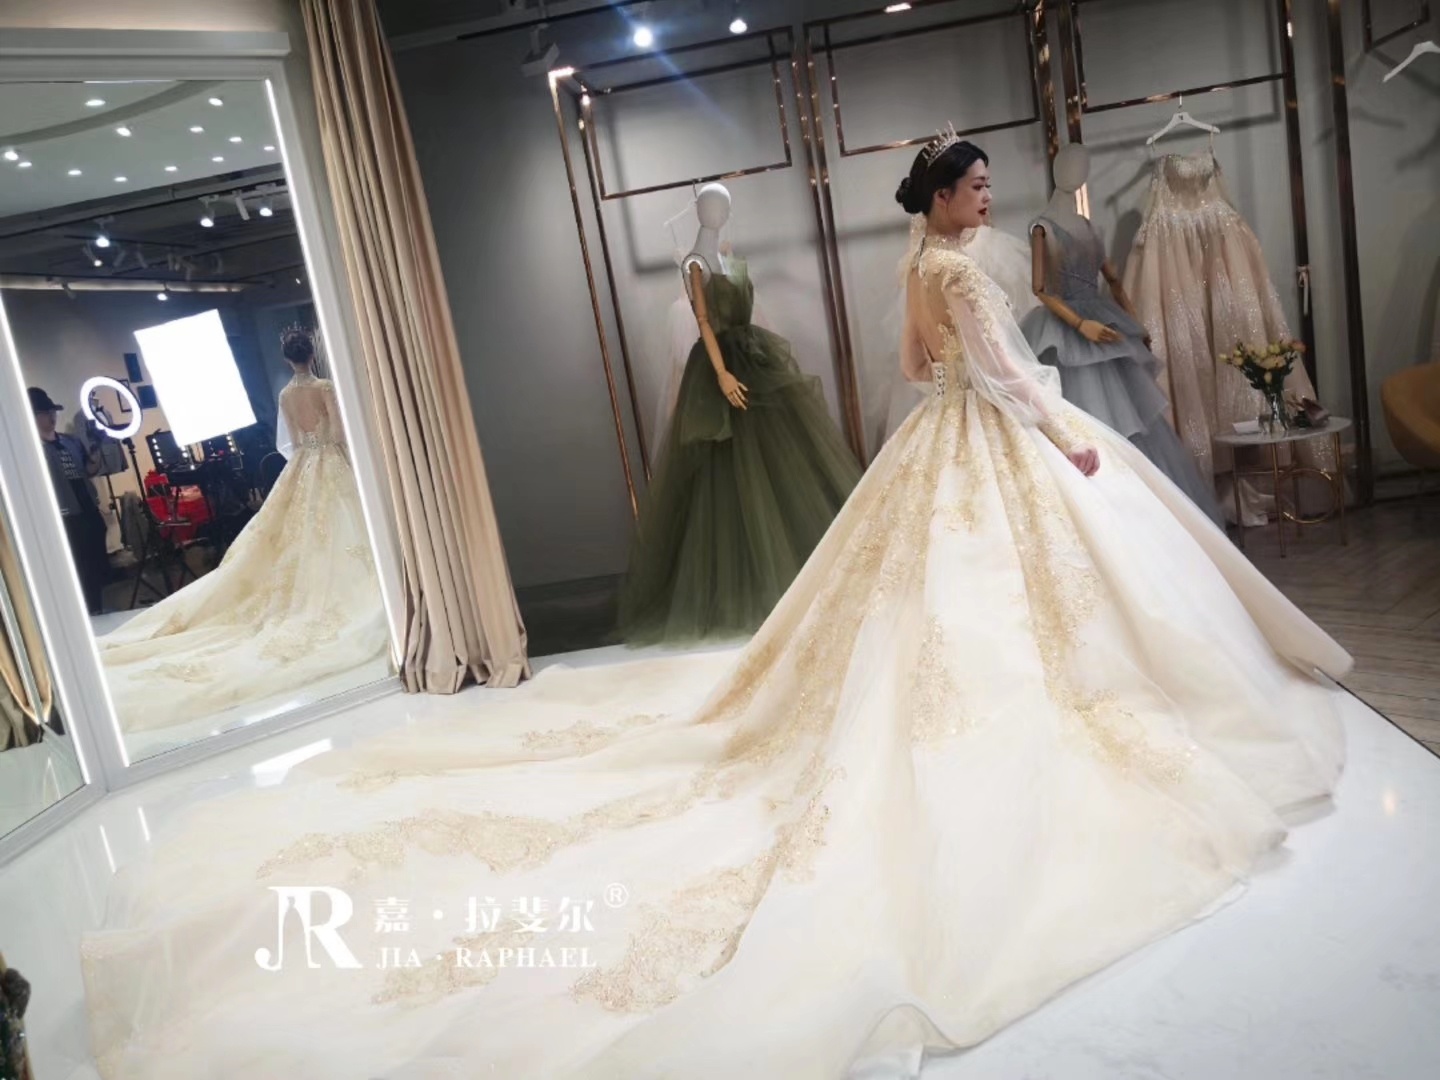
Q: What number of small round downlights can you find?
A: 12